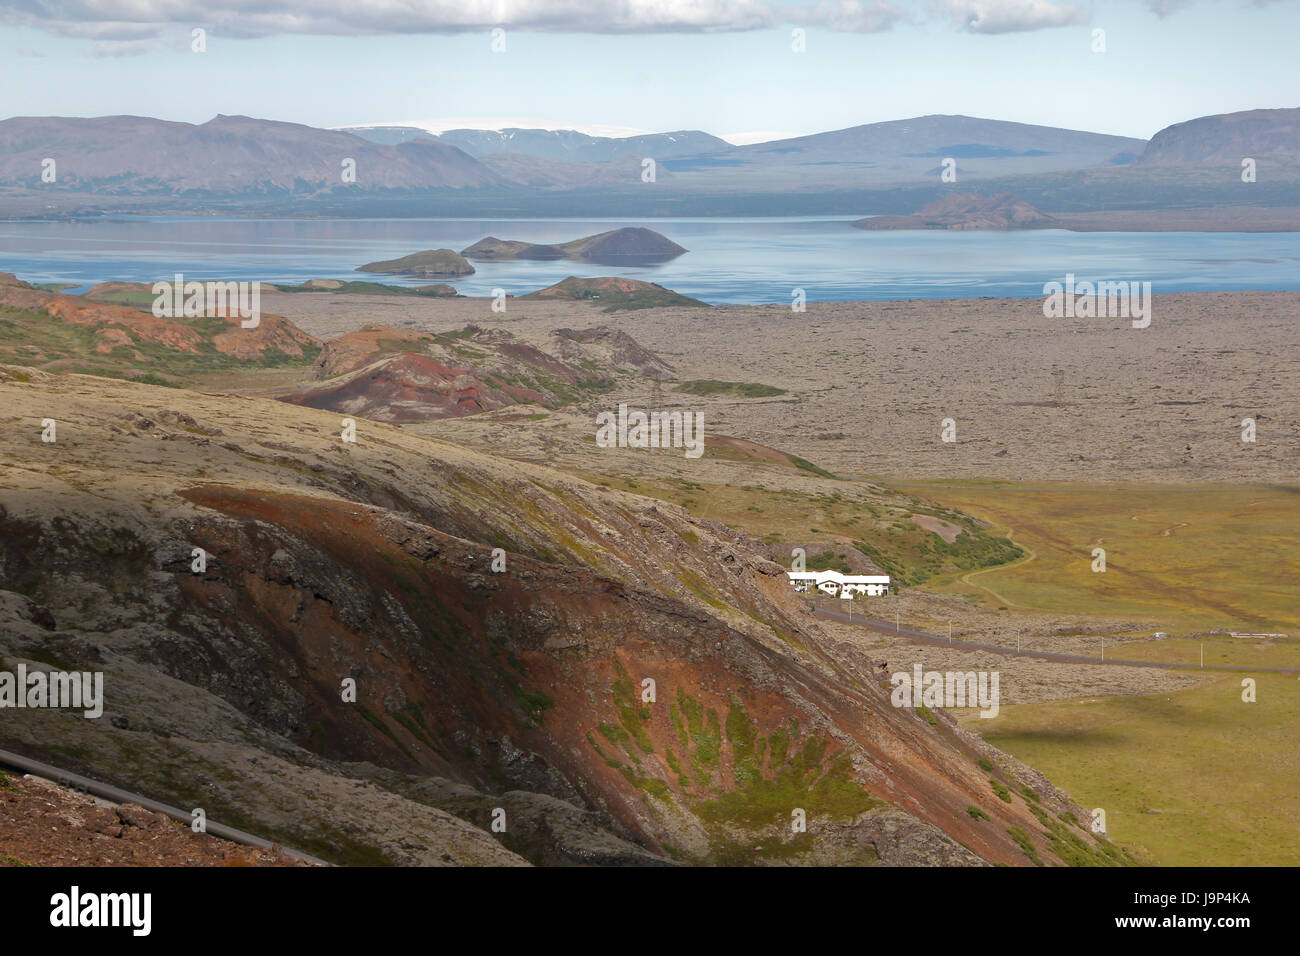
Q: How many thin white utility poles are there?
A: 6